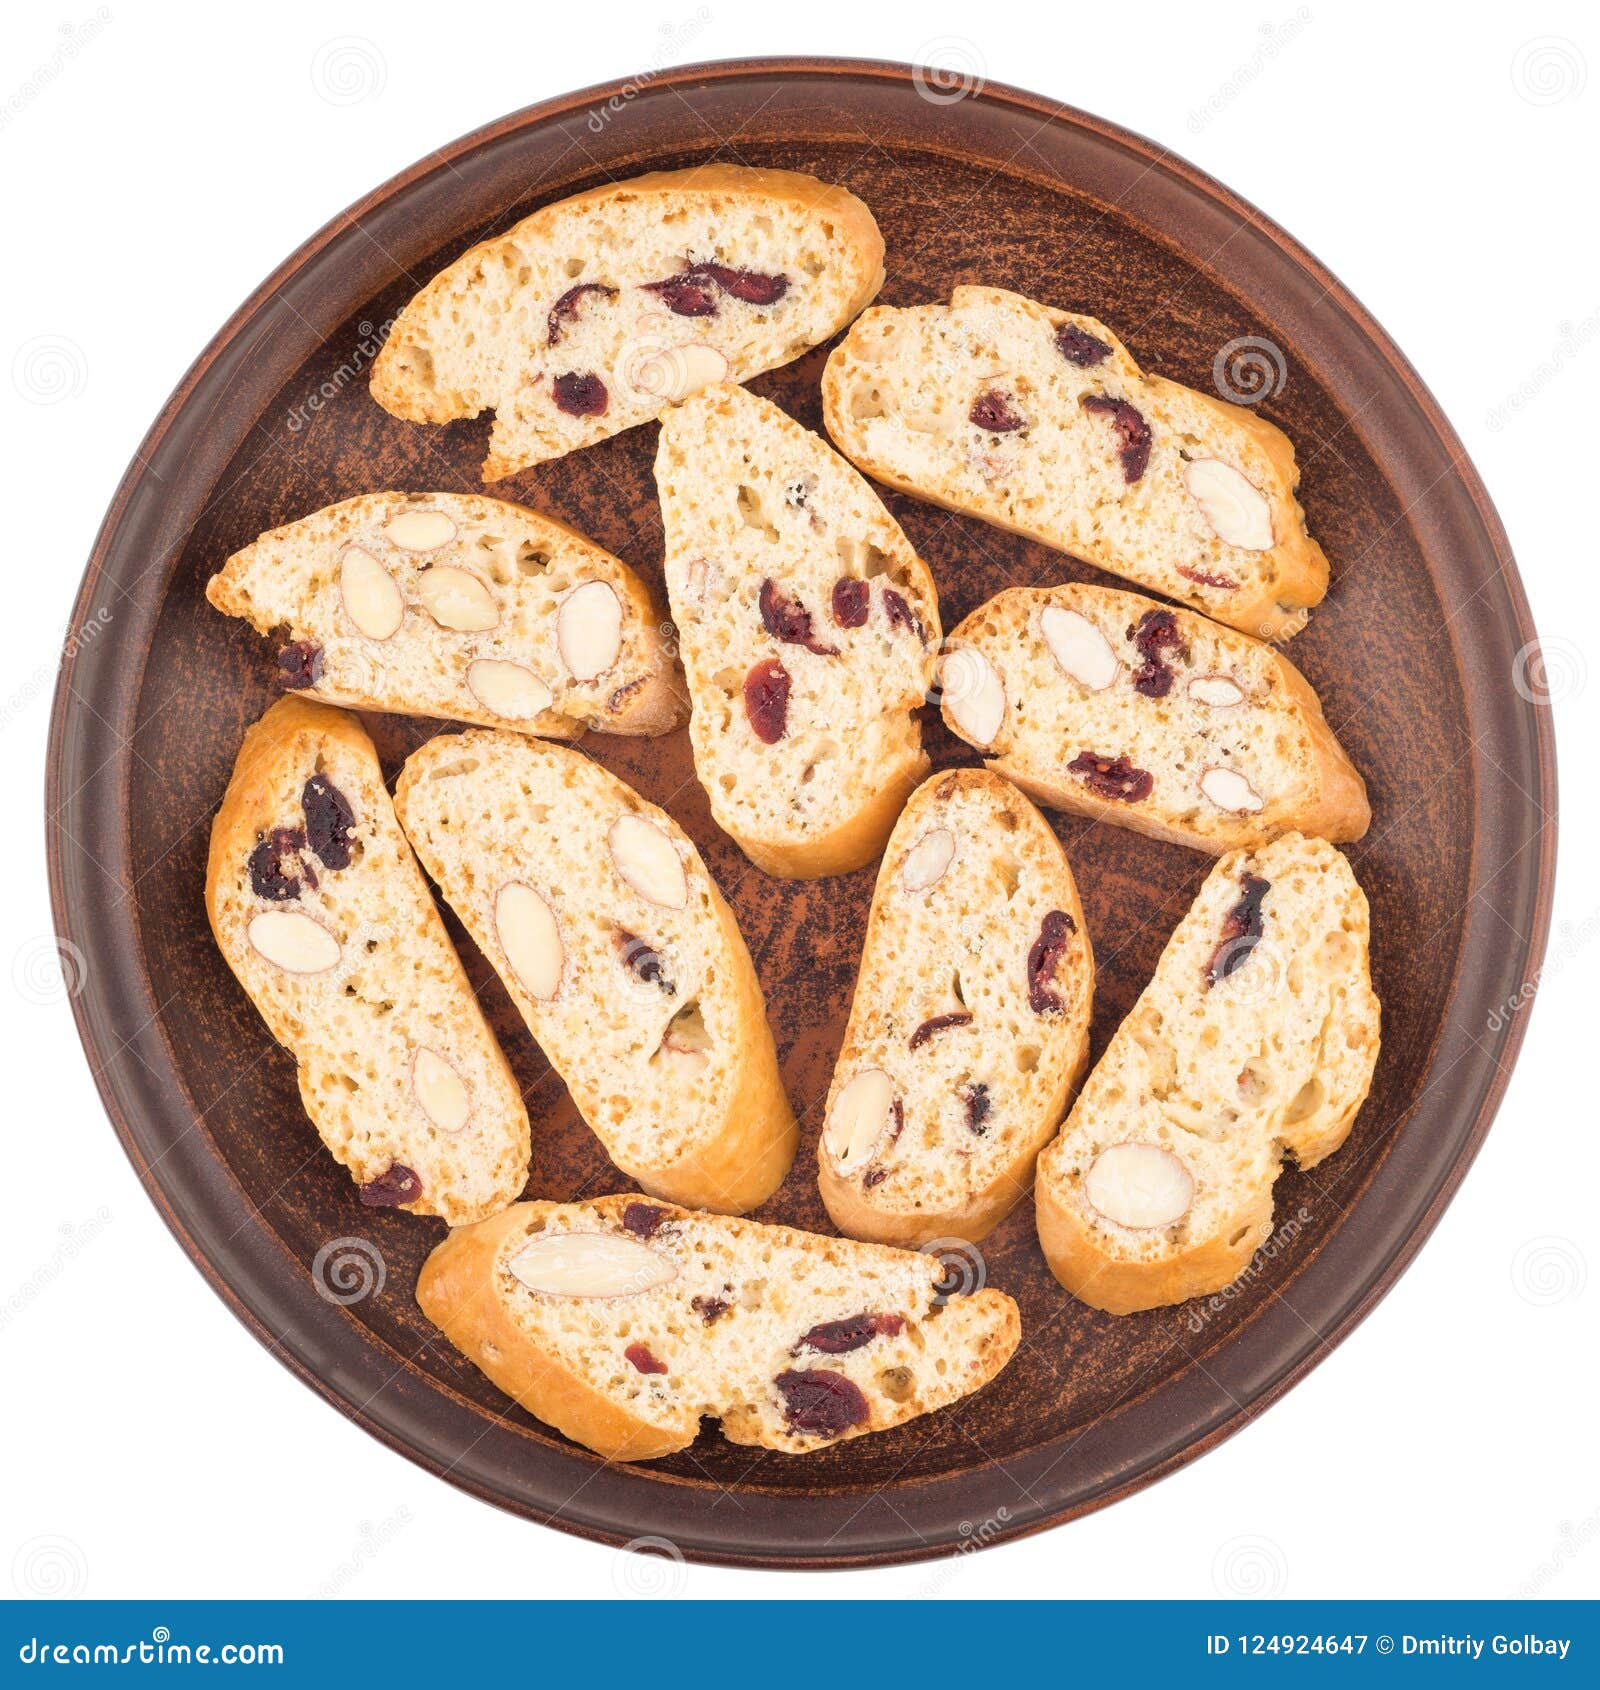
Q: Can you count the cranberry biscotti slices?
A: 10